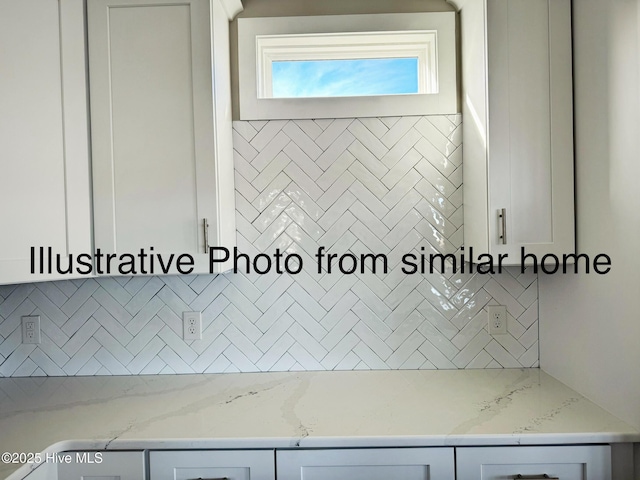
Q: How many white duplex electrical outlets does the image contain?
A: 3